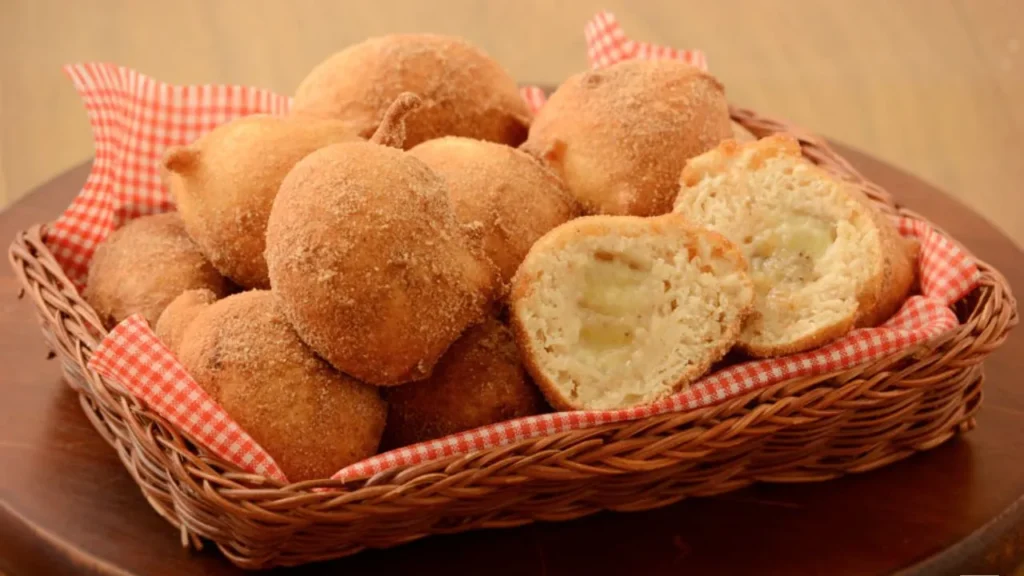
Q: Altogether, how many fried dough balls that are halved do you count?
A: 2